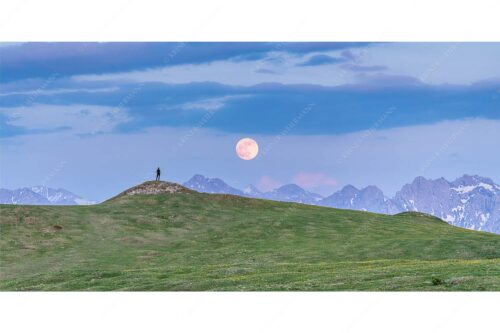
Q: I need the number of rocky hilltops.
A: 1